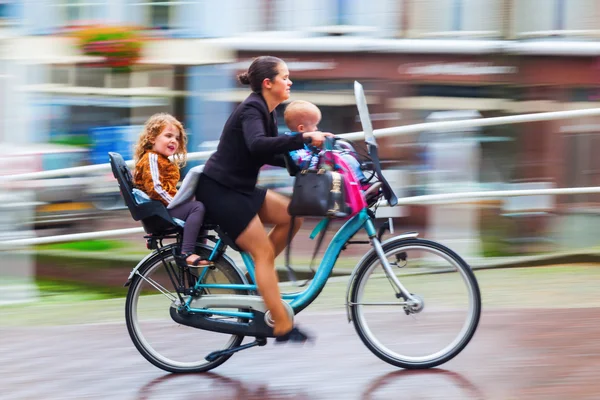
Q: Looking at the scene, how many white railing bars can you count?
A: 2